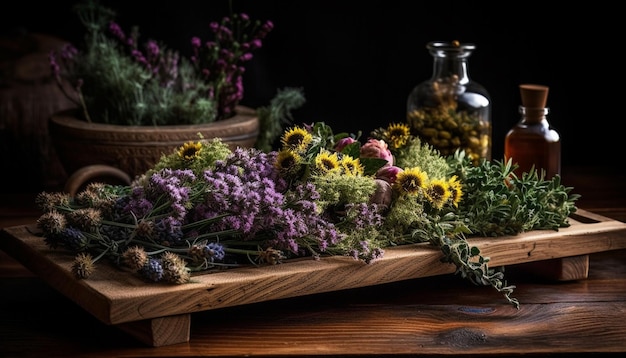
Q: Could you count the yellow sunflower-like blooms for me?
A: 9